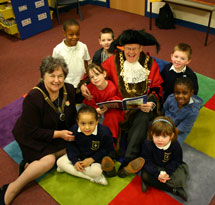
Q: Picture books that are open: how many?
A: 1